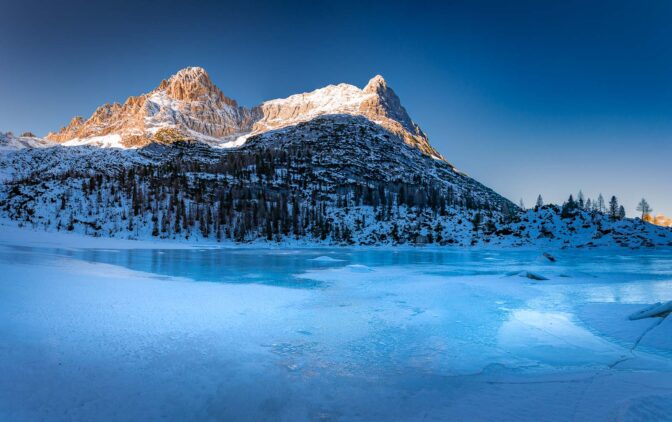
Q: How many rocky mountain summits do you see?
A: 2